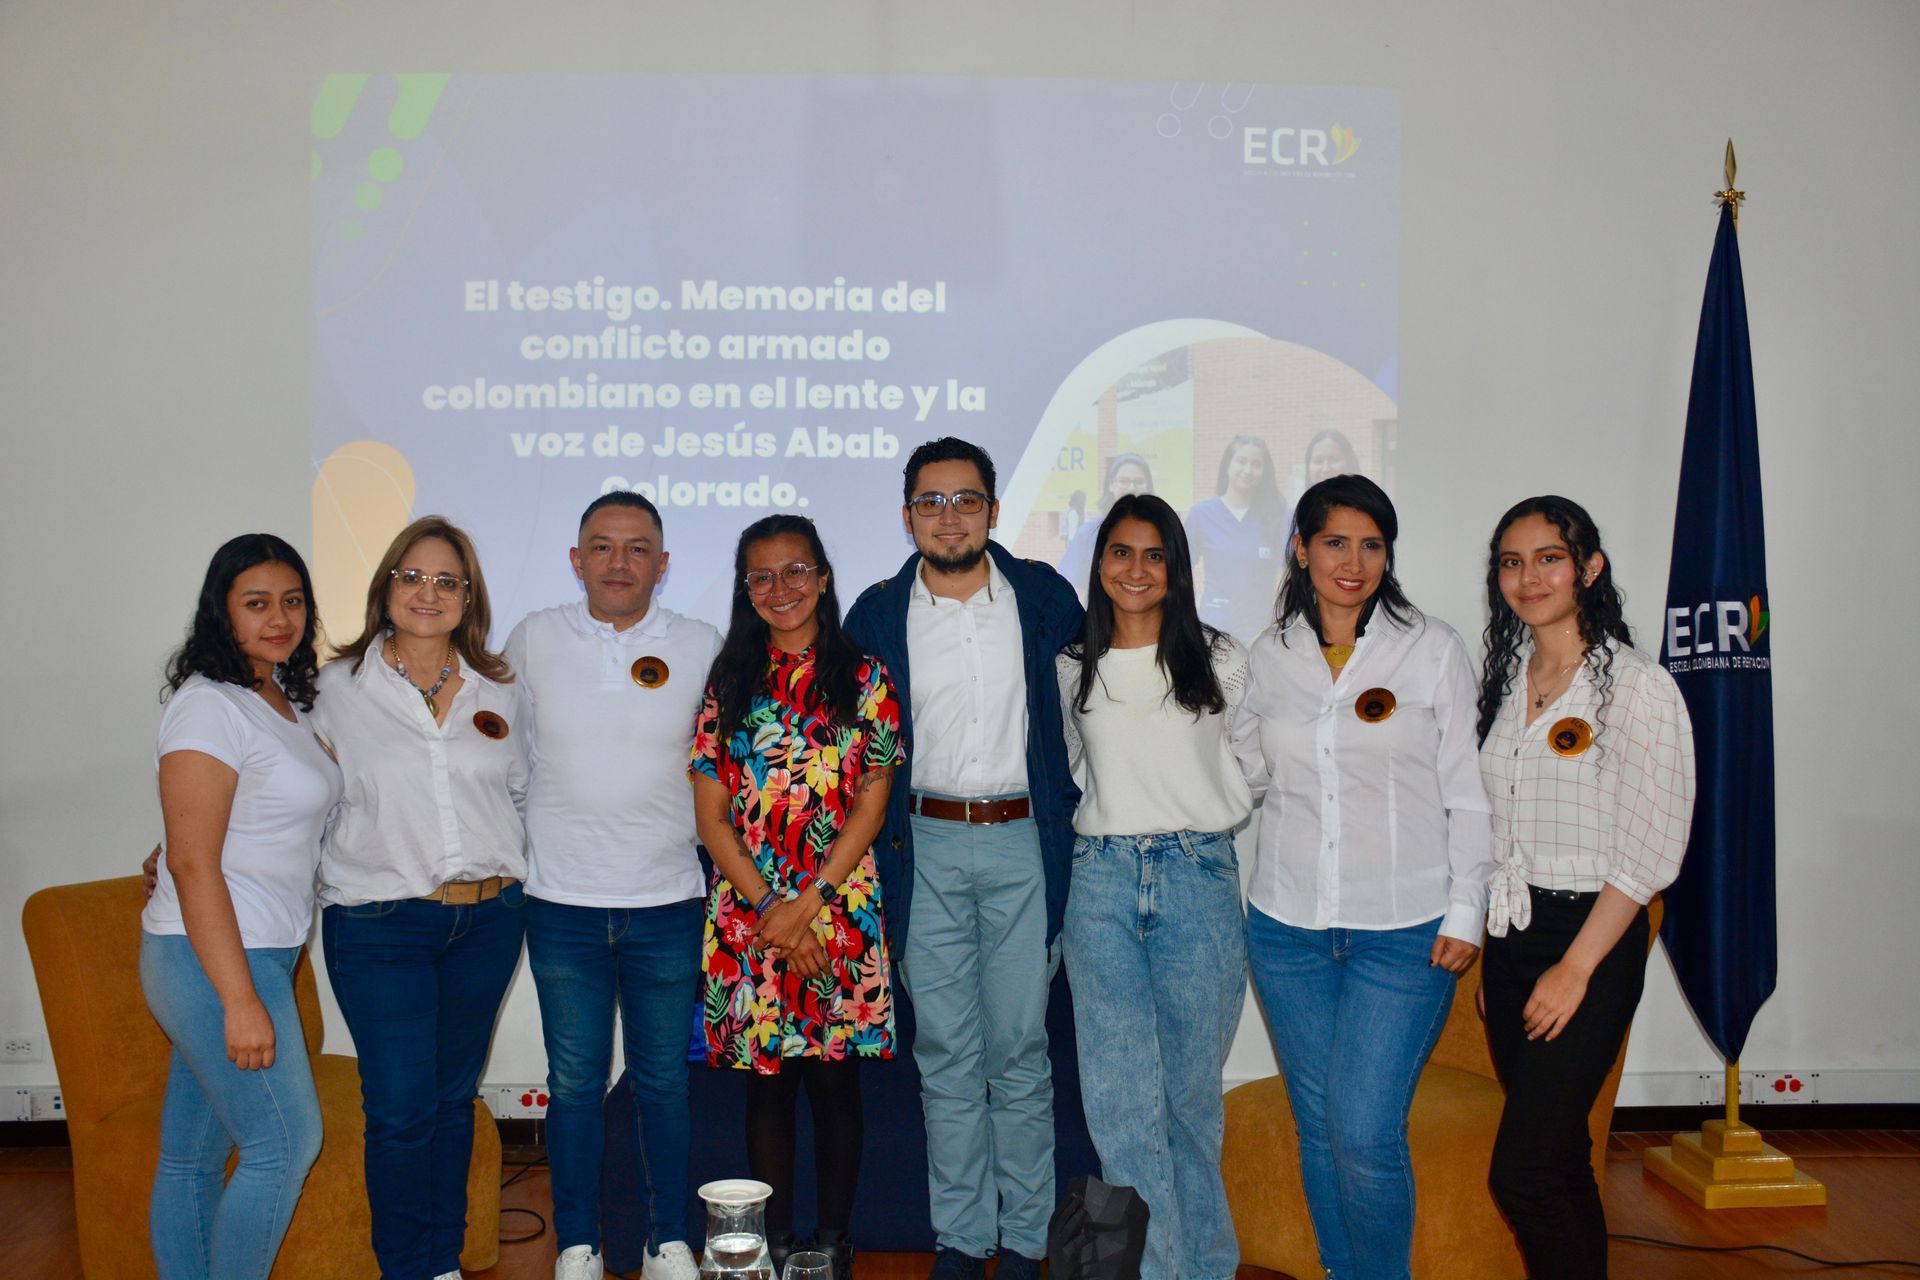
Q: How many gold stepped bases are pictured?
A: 1